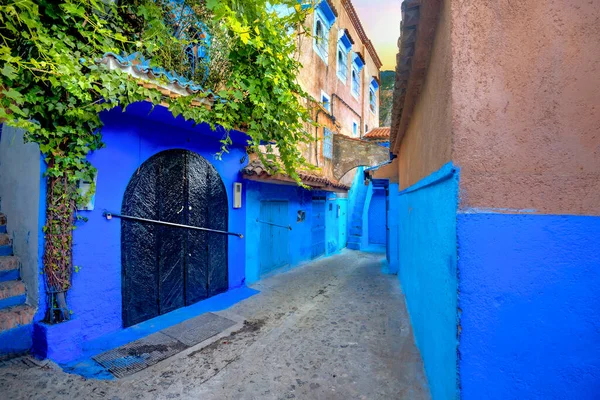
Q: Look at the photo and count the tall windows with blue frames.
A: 4